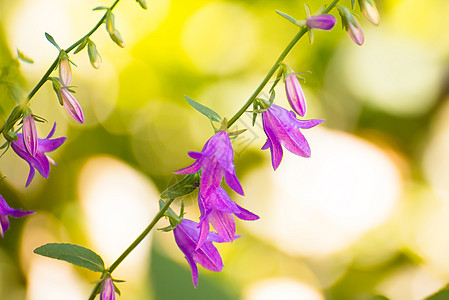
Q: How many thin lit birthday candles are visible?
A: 0